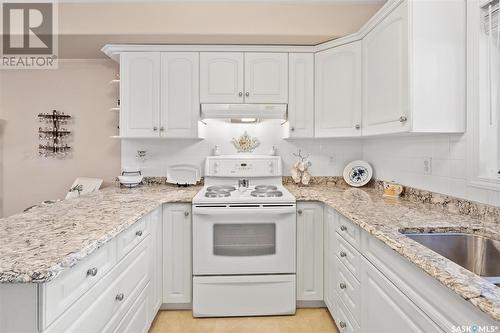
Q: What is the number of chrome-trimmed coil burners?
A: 4